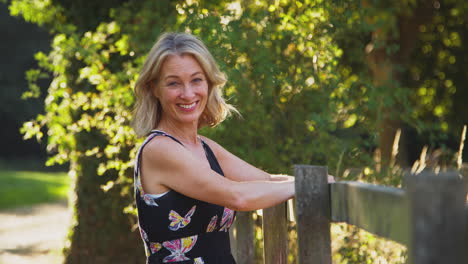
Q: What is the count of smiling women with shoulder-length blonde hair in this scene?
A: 1